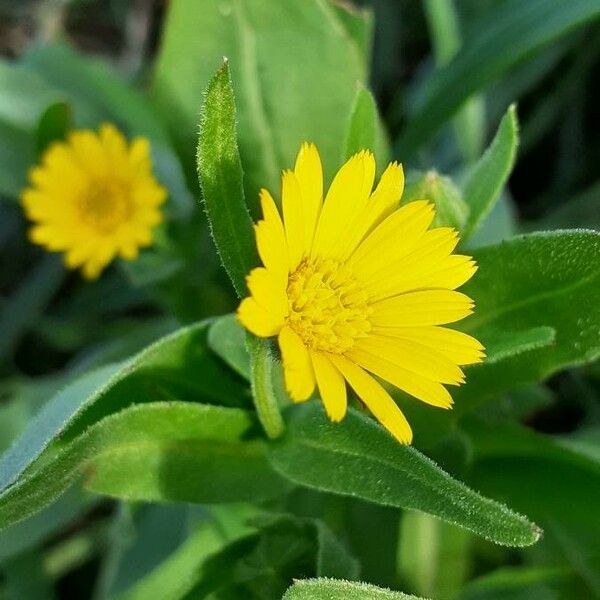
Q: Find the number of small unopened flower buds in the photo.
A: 1